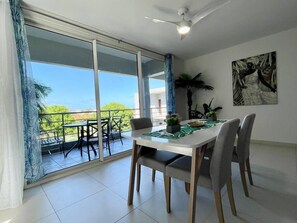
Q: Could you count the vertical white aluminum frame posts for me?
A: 2